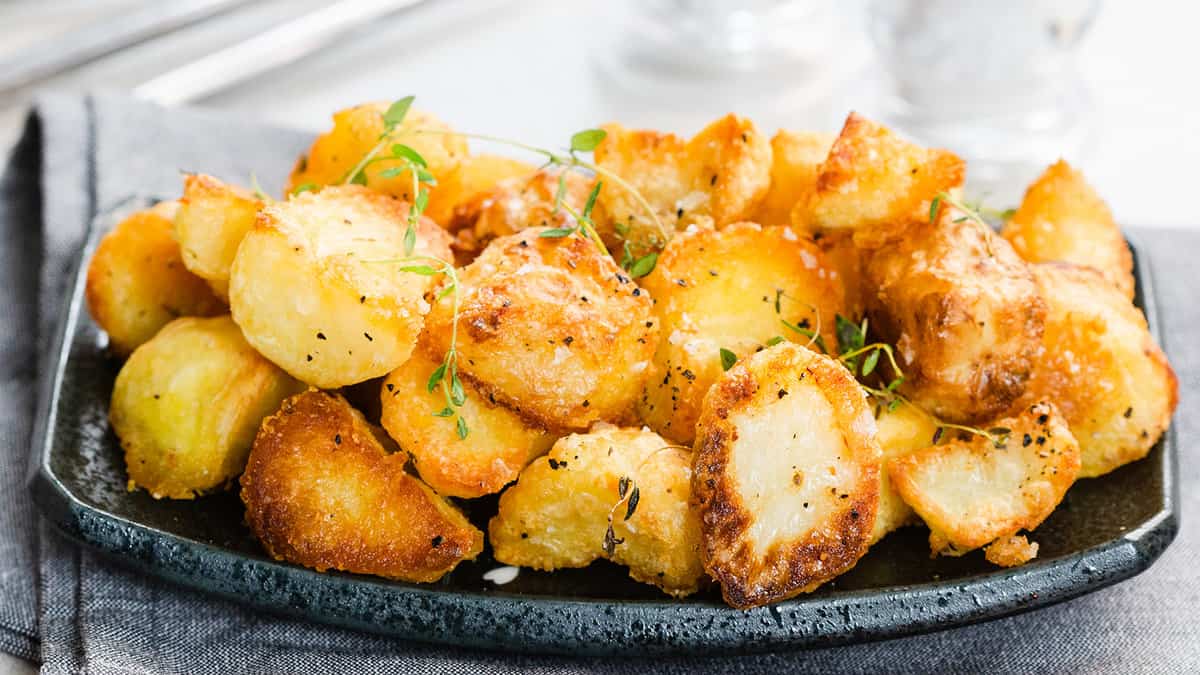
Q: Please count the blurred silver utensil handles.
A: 2